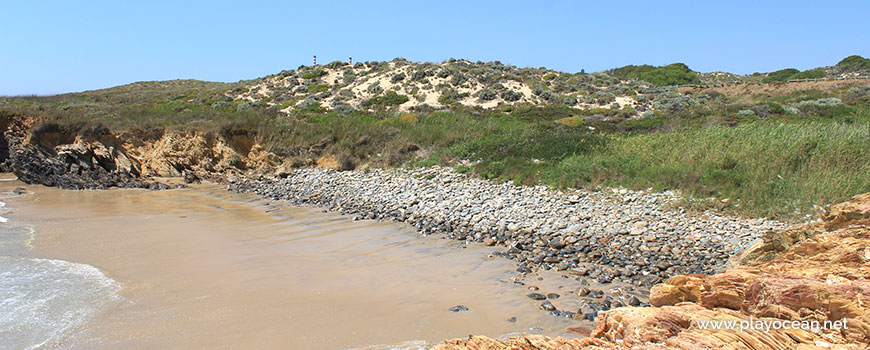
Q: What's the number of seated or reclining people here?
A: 0